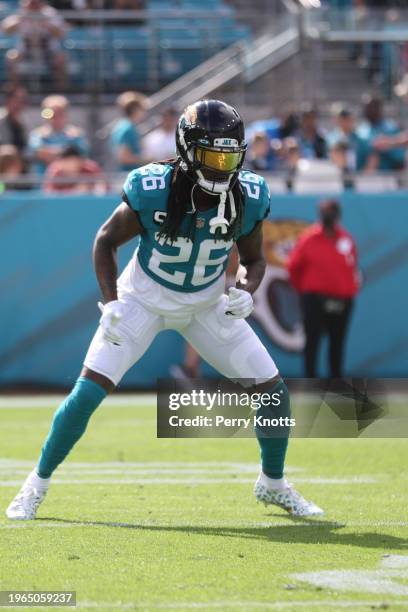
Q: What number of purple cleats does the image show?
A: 0